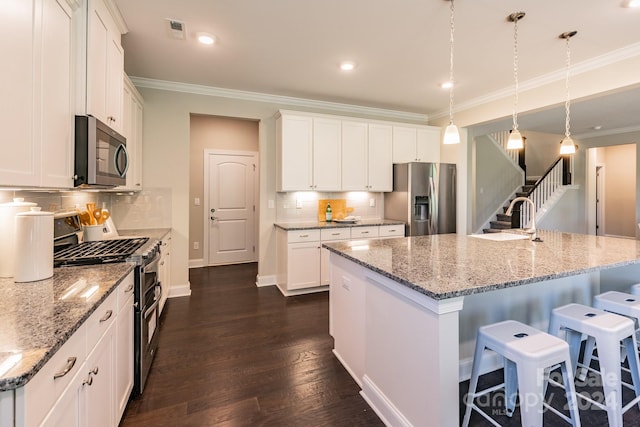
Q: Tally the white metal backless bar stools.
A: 4